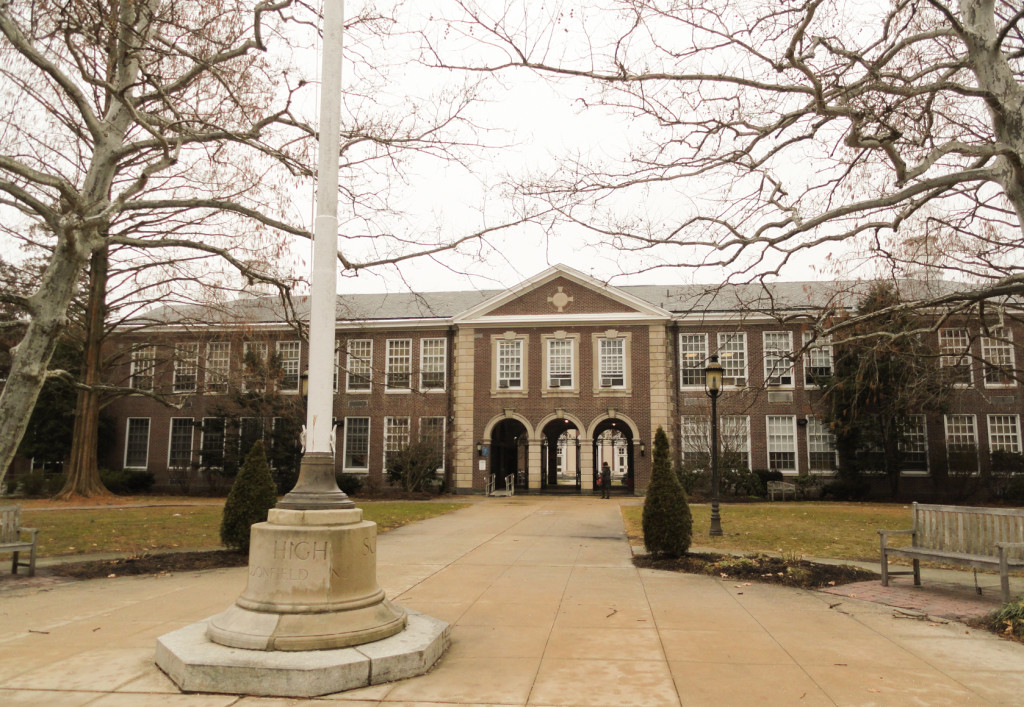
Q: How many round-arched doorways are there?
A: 3